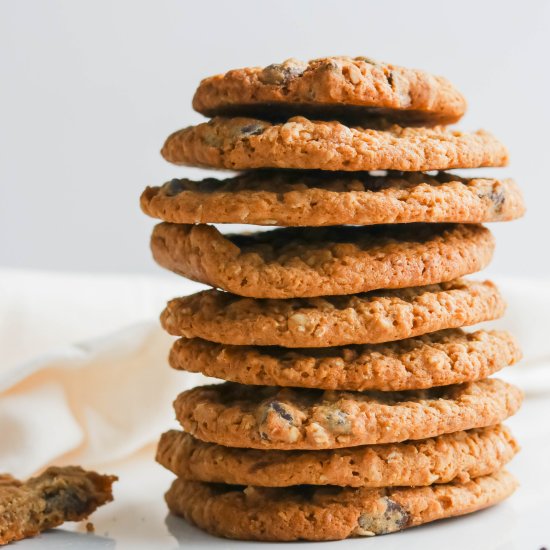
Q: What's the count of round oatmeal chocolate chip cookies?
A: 9